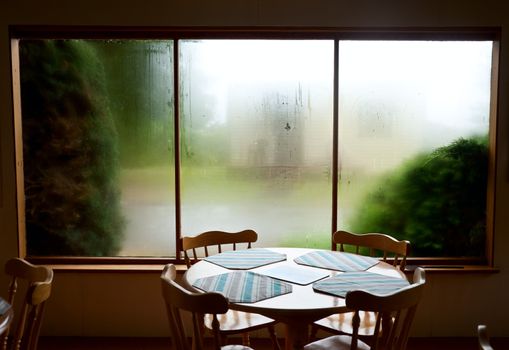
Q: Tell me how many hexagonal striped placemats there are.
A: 4